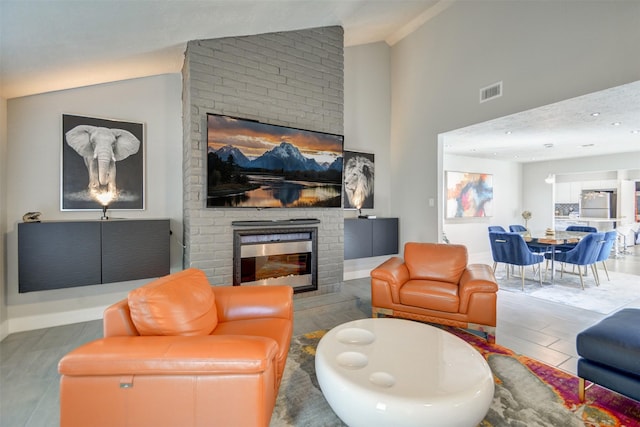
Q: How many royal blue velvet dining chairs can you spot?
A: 6